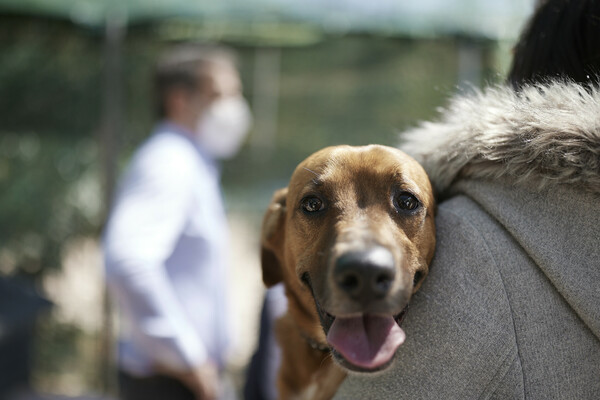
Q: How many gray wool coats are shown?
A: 1